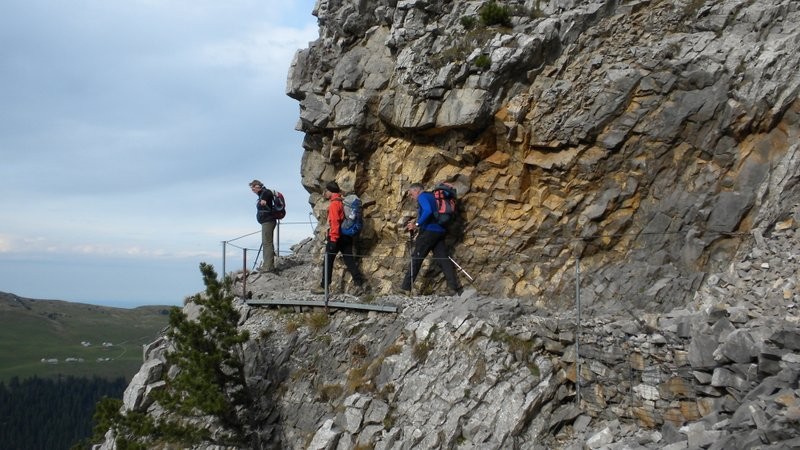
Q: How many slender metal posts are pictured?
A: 5